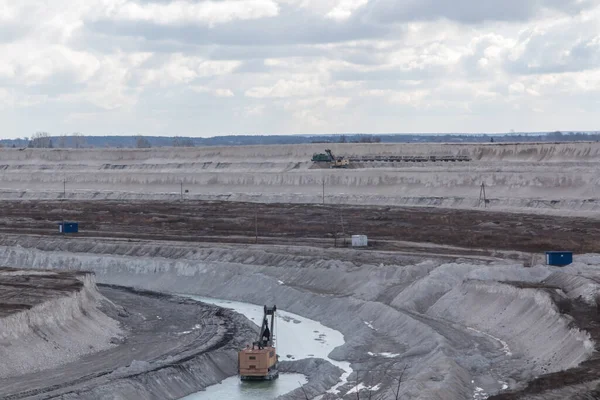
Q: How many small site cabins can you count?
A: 3